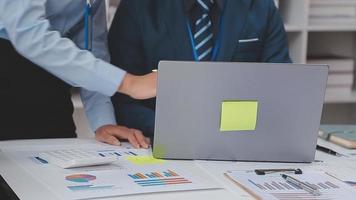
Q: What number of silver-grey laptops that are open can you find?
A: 1